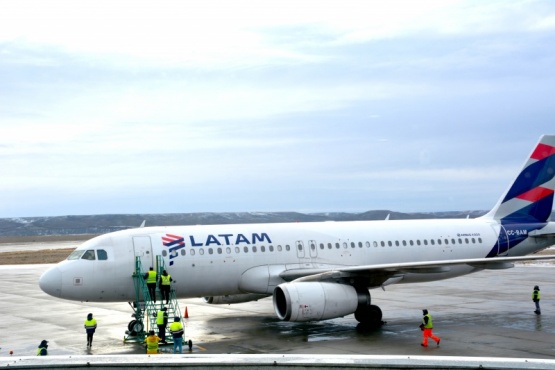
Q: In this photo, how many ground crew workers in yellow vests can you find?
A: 9